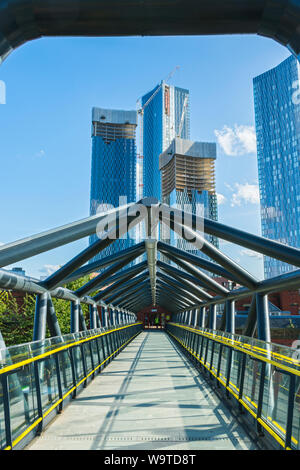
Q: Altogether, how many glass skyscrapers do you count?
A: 4